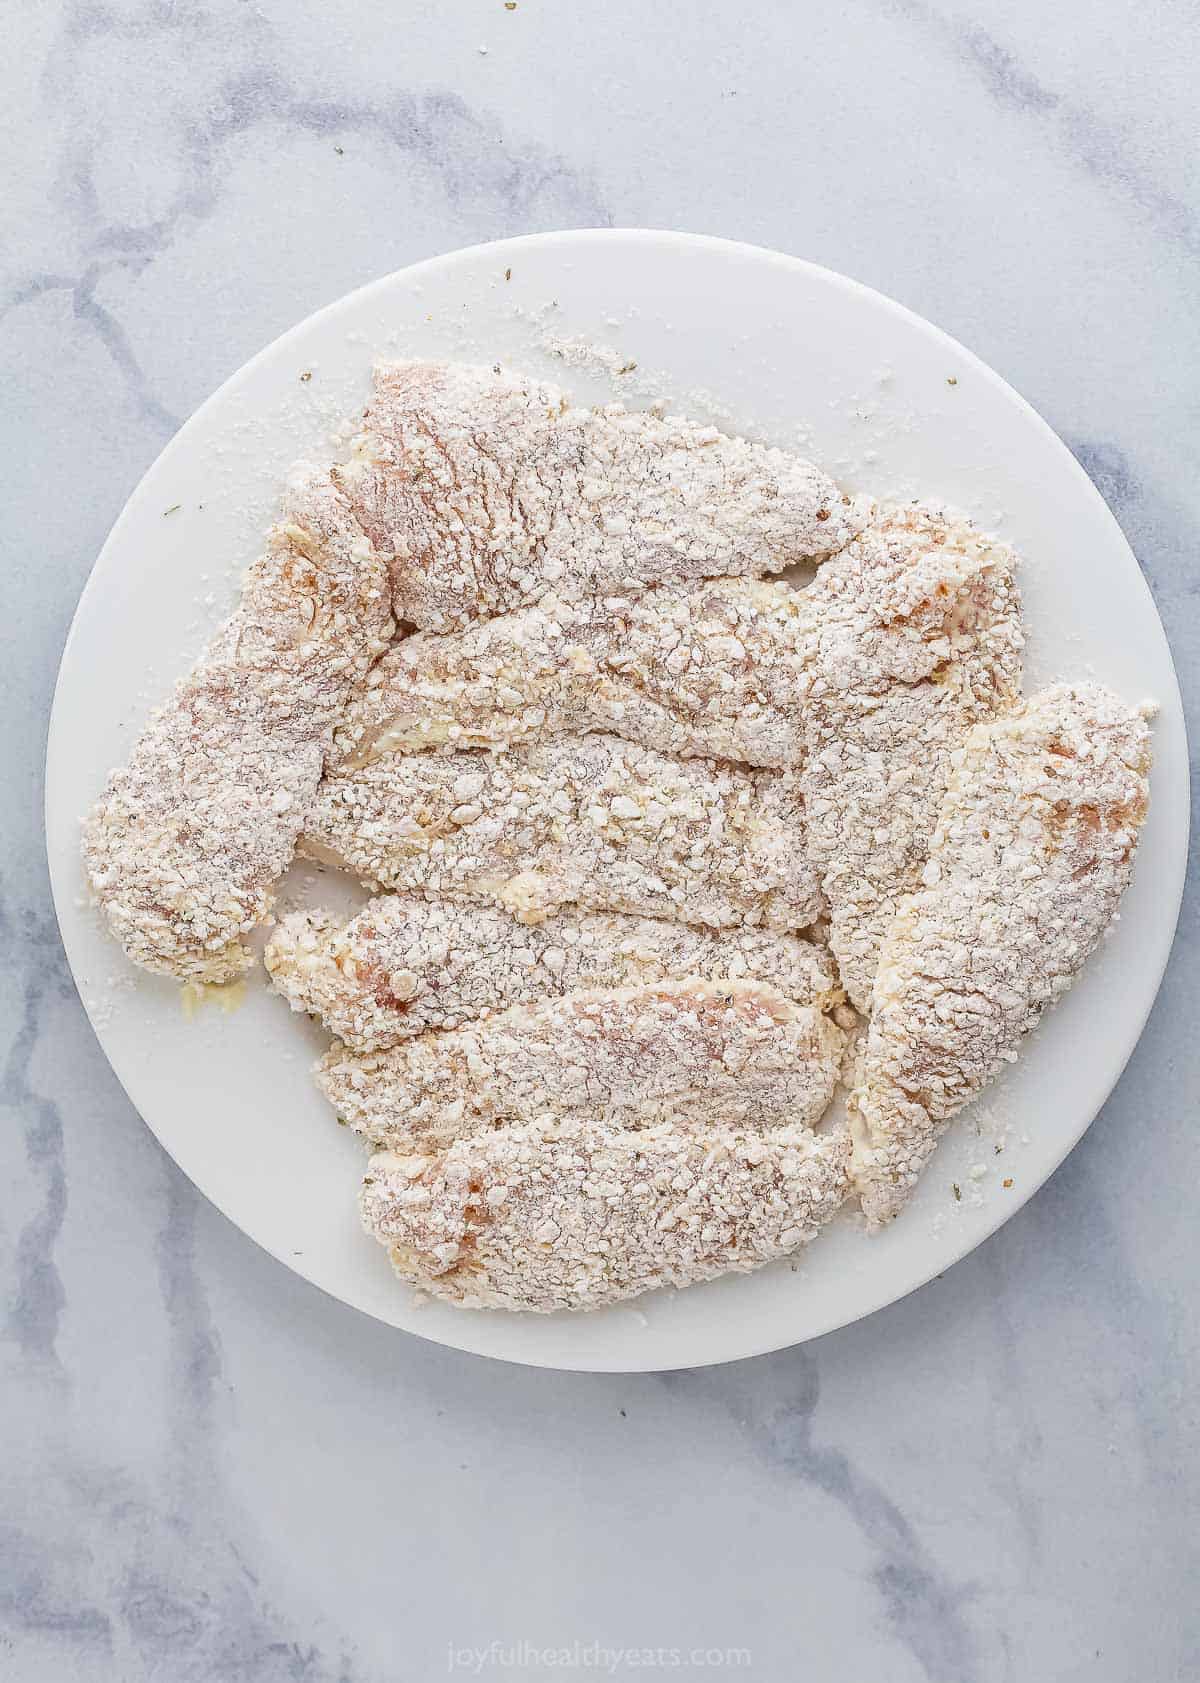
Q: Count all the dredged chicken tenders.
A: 9